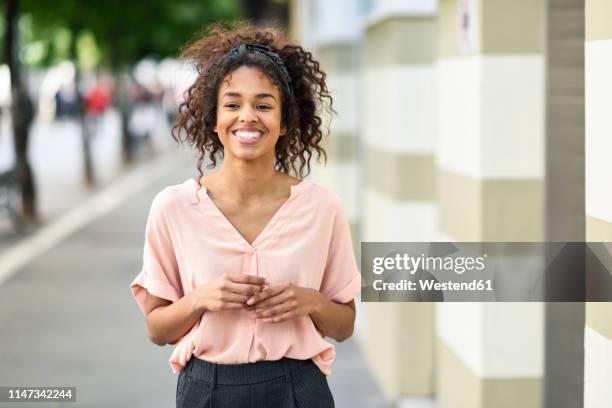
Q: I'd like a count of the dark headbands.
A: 1